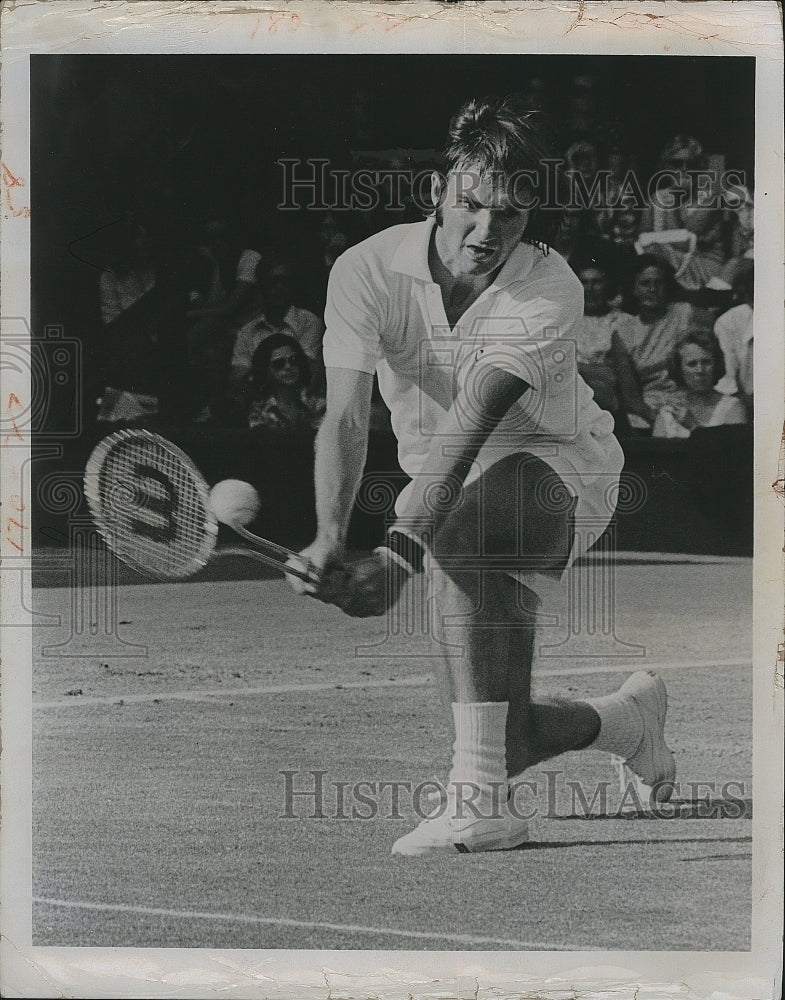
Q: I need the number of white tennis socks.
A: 2